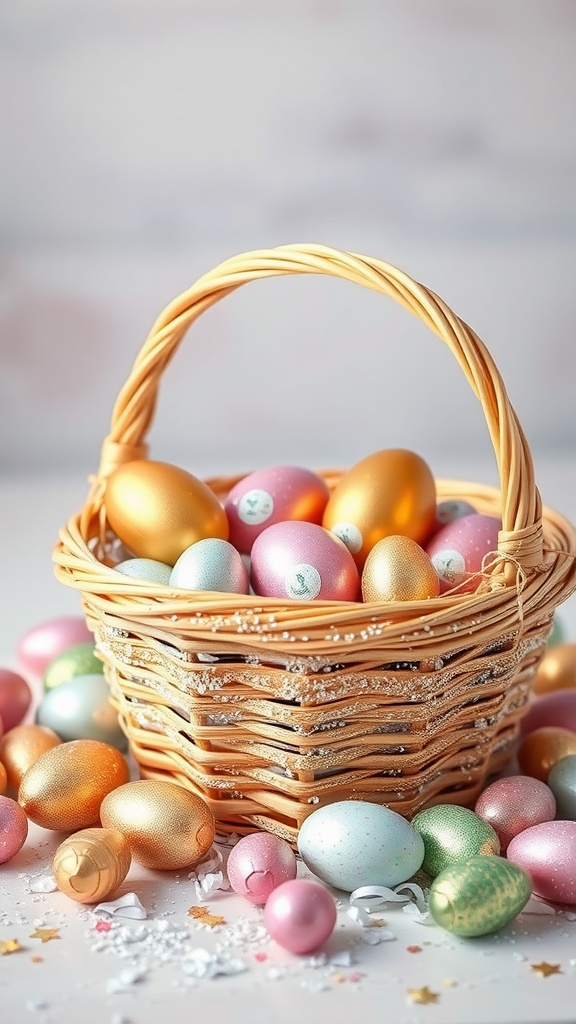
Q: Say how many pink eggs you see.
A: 11